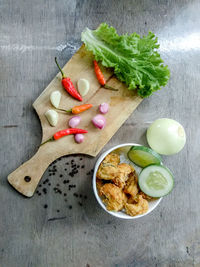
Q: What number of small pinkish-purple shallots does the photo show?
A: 4